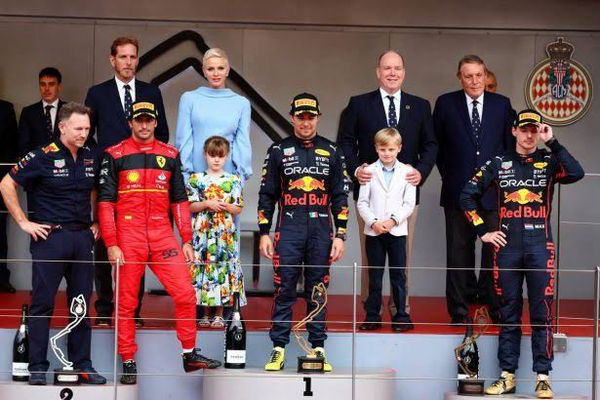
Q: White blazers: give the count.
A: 1